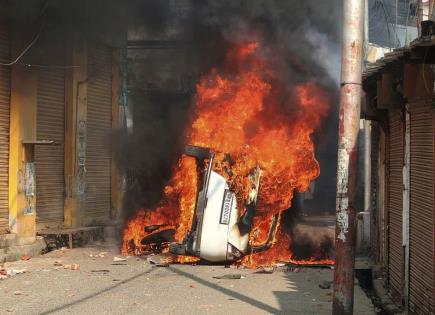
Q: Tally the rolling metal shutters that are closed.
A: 5